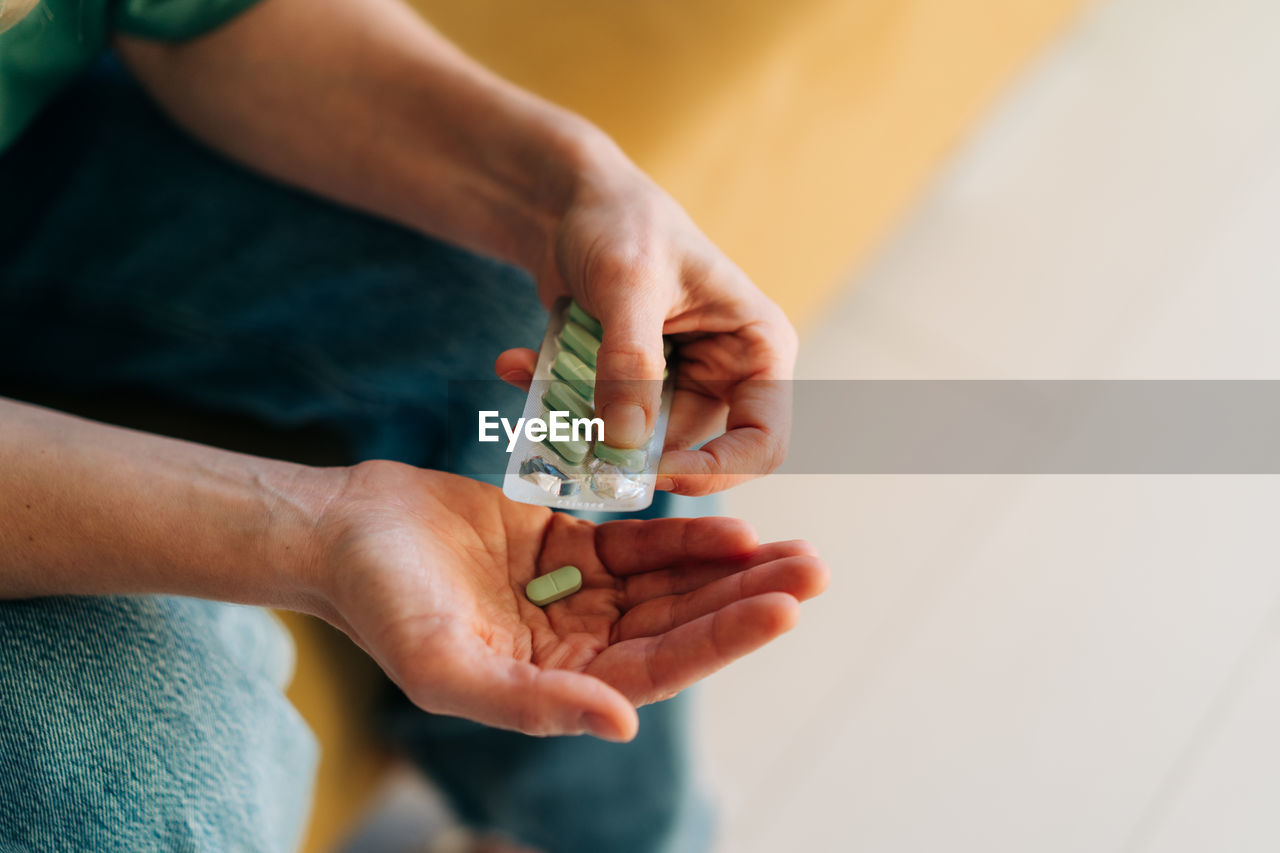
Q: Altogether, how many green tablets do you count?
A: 7